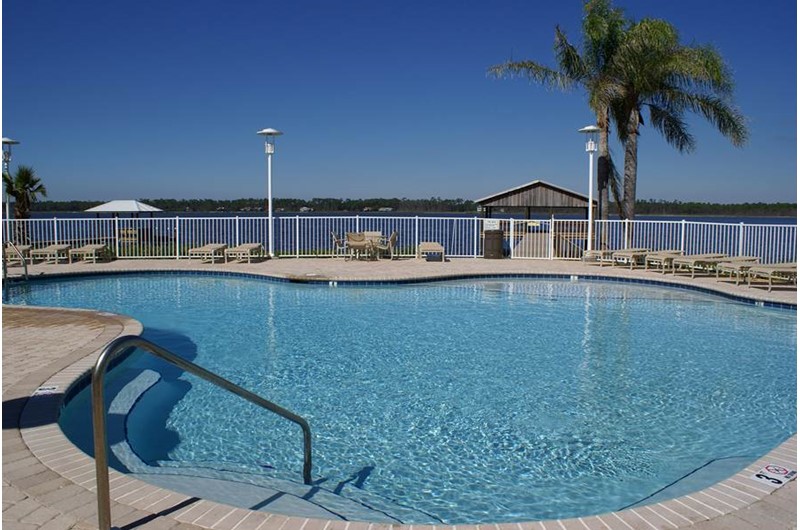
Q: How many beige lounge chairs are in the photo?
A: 12